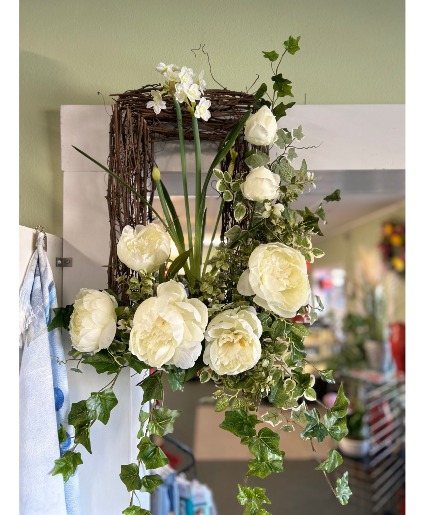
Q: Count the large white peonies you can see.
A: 5